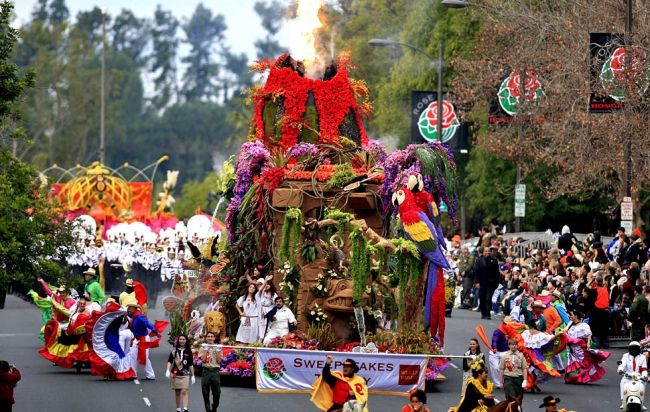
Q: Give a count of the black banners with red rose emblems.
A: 3